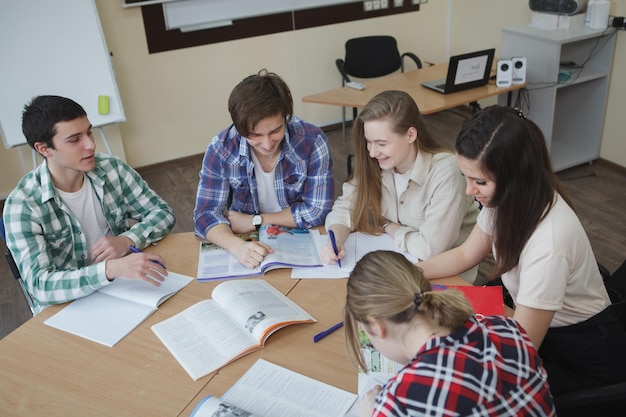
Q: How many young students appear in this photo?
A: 5